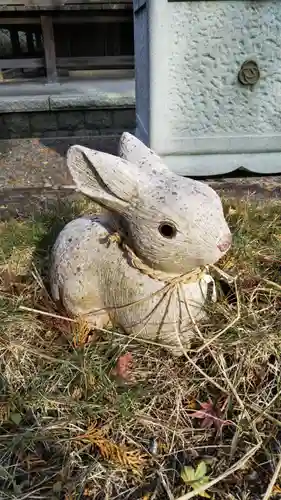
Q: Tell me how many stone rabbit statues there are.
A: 1